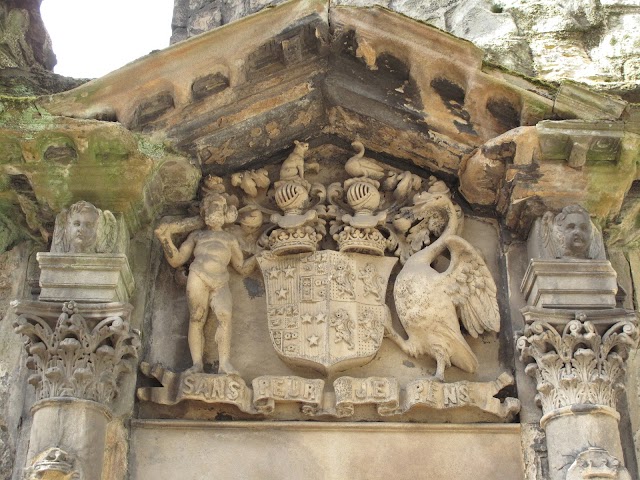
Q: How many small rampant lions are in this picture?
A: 4